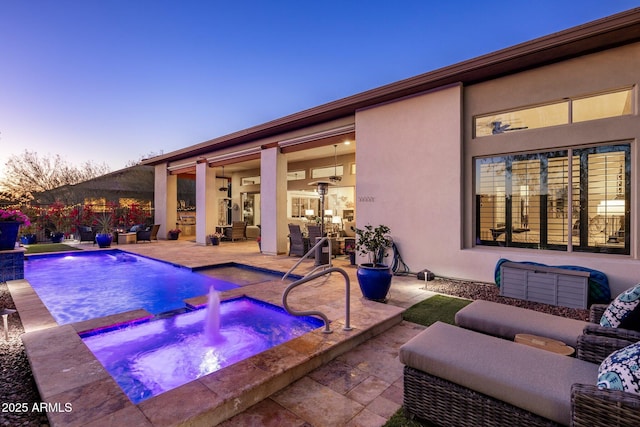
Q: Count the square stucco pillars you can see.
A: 3